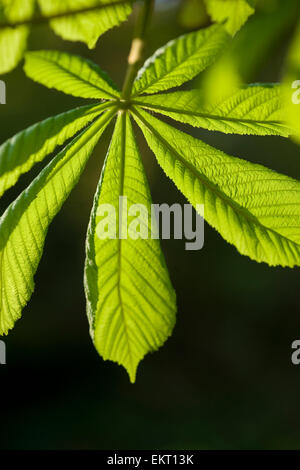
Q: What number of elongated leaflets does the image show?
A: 7